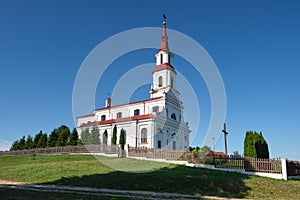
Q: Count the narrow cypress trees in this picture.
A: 3